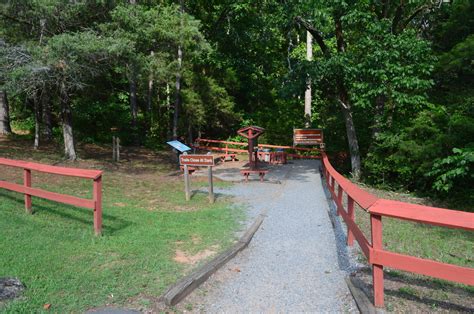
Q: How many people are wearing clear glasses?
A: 0